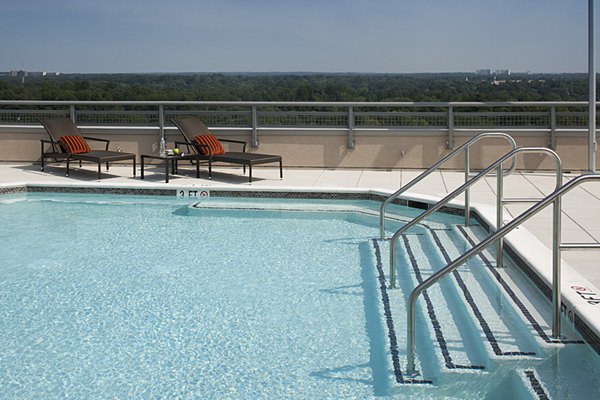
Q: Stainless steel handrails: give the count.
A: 3